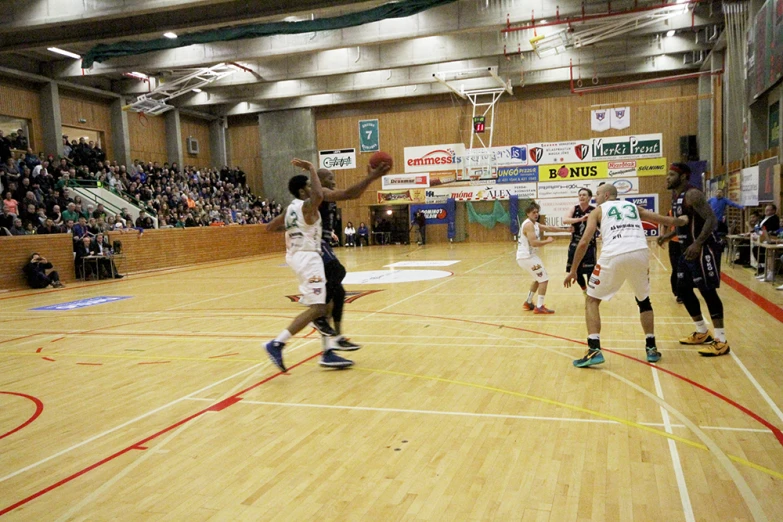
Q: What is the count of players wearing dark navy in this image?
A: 3